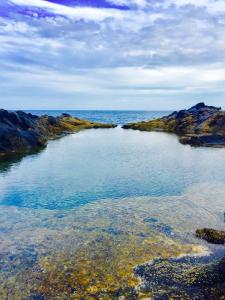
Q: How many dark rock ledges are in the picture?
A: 2